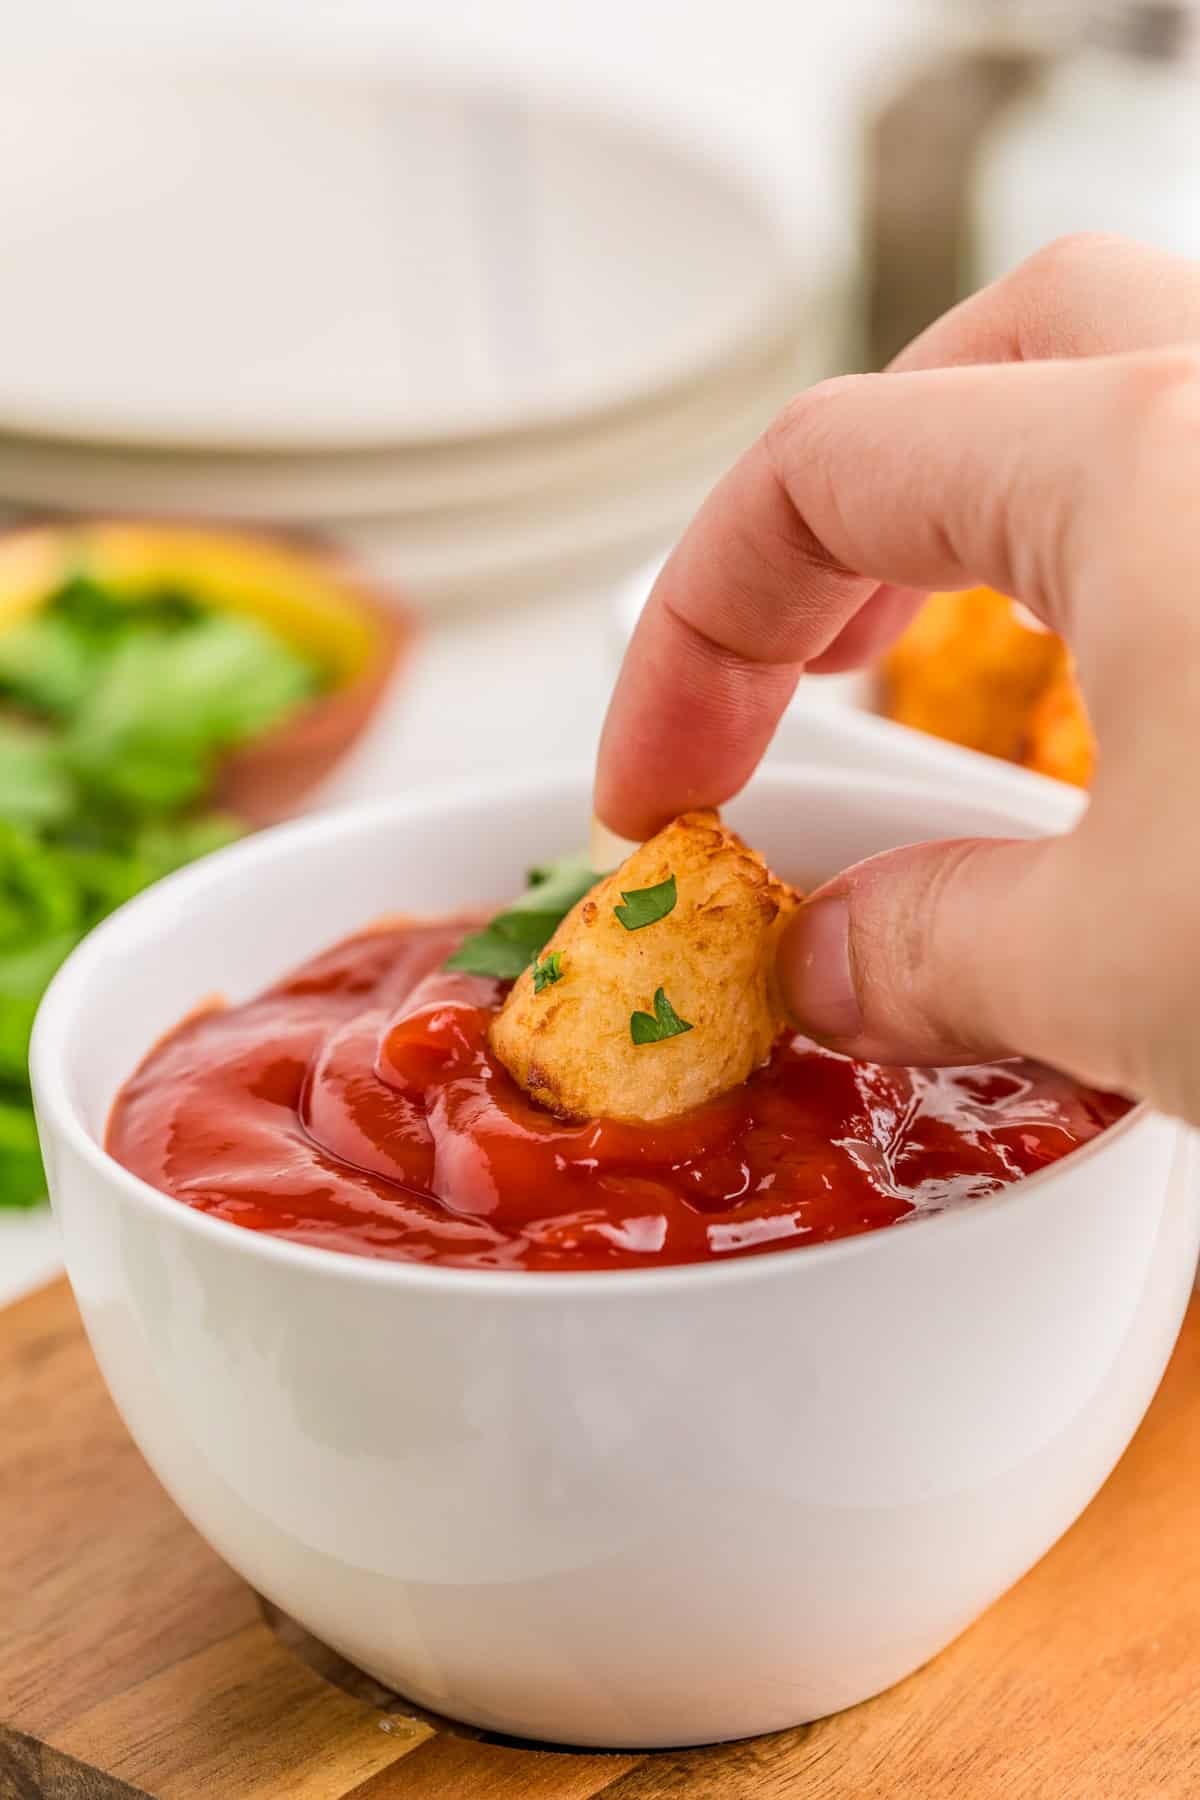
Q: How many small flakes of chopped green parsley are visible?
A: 3